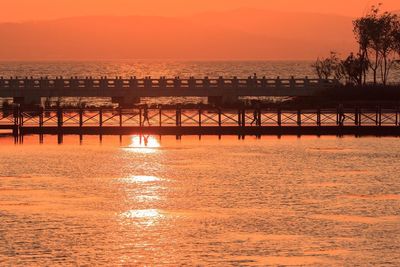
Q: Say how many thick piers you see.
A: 3